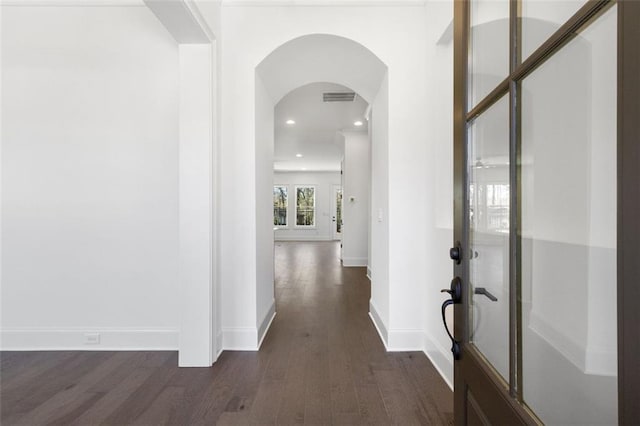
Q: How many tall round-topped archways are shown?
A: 1